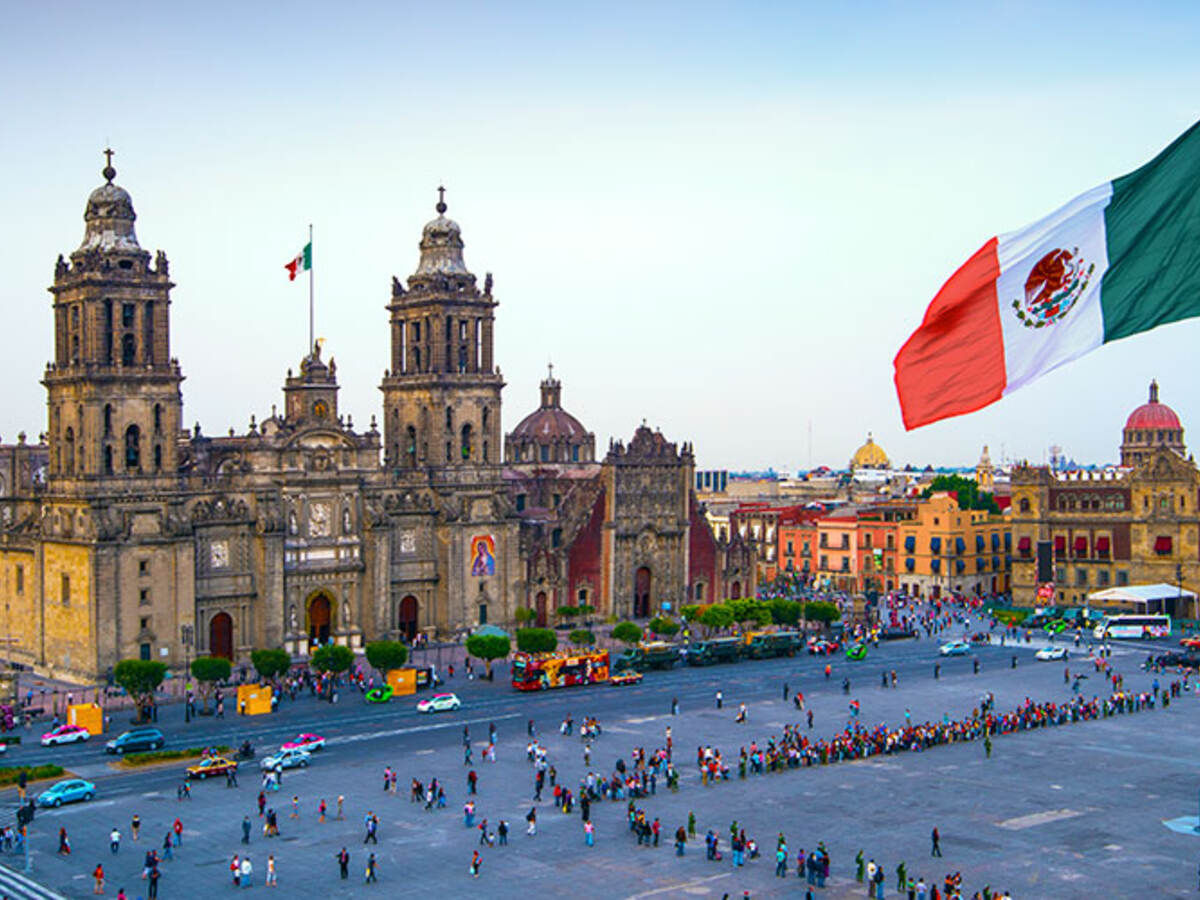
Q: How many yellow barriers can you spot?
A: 3